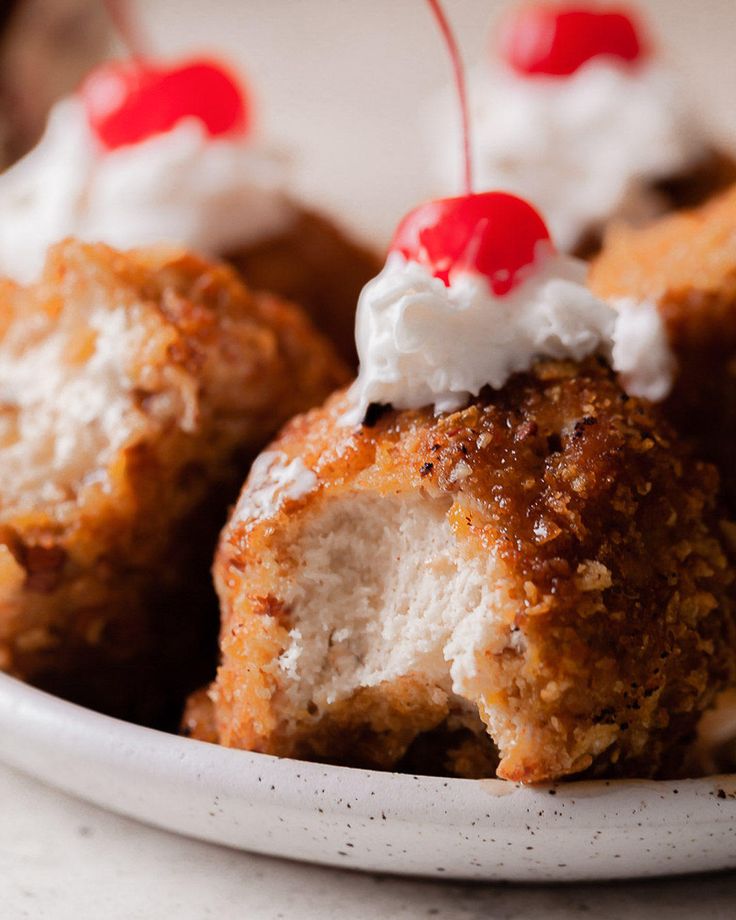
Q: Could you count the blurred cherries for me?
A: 2